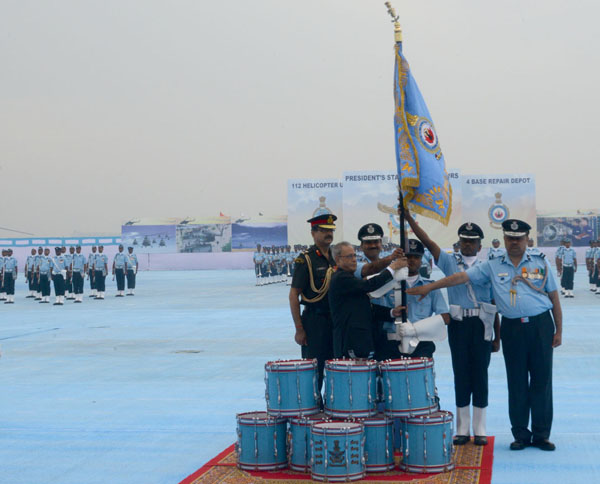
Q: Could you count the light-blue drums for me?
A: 8